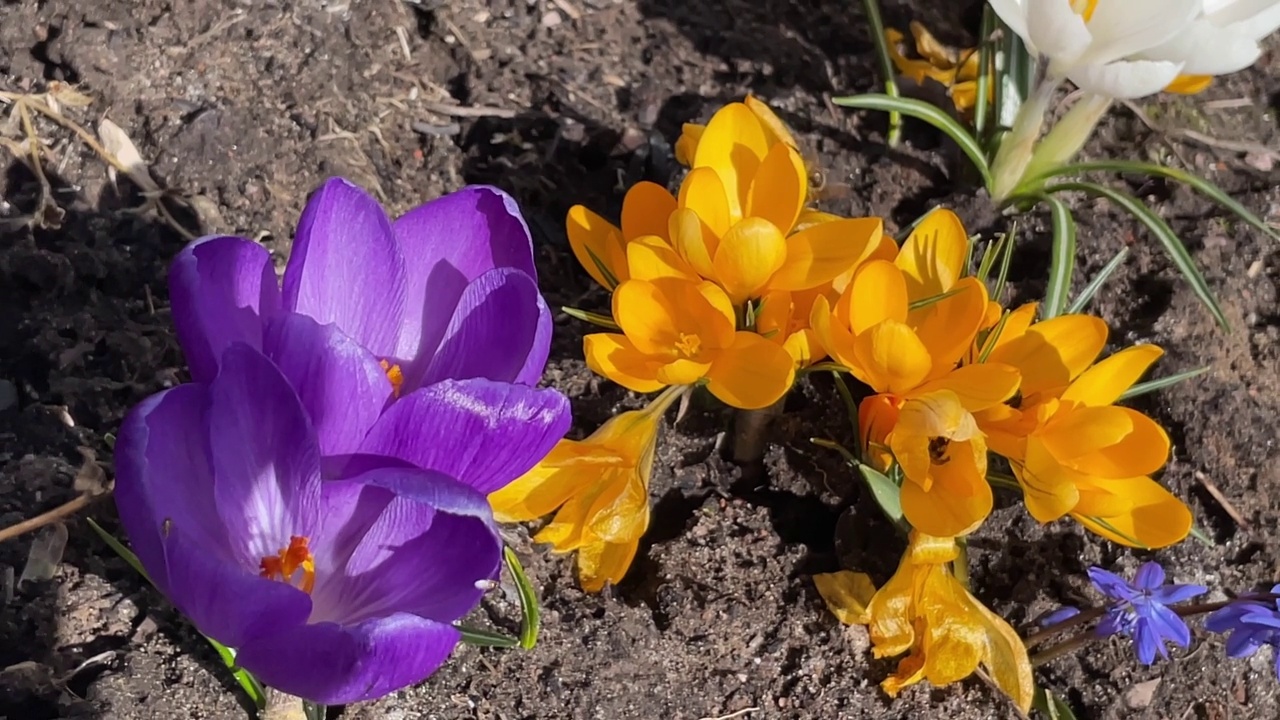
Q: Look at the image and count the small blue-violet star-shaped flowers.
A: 2